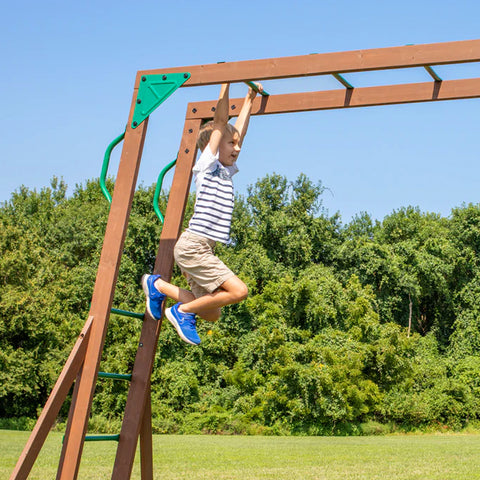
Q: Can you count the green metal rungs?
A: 6